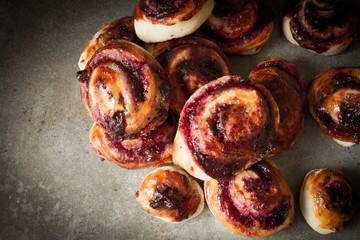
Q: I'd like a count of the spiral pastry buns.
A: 13